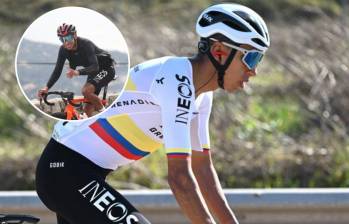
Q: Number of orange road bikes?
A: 1